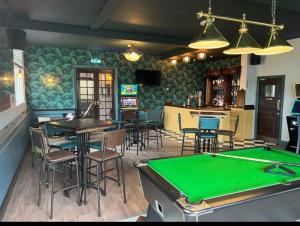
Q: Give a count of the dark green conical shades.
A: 3